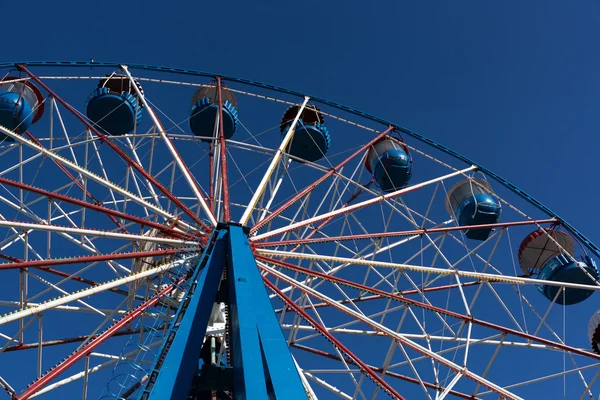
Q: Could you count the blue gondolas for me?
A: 7